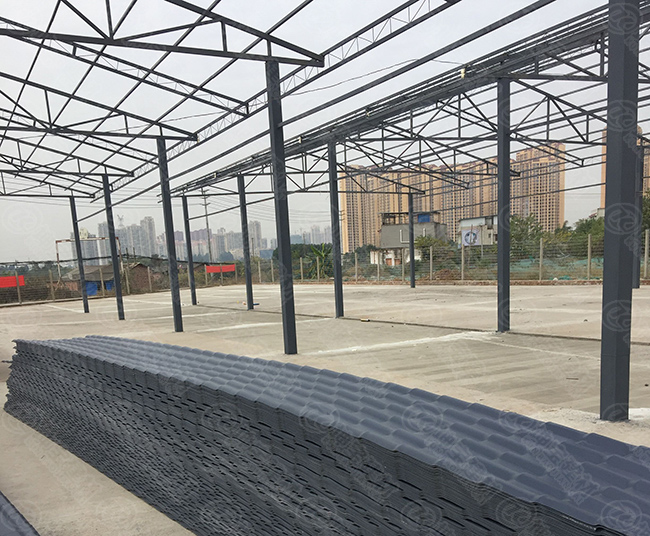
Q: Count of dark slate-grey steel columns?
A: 11